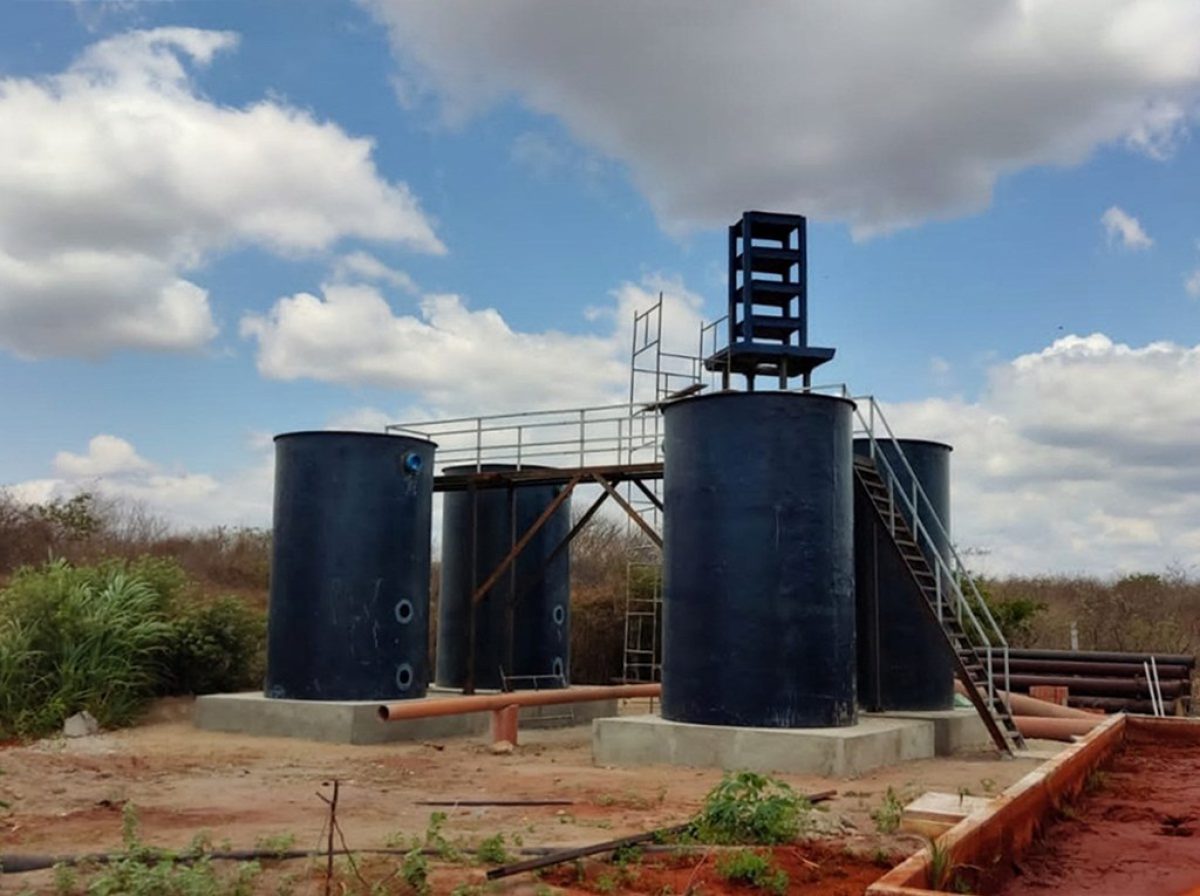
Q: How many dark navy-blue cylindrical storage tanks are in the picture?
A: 4